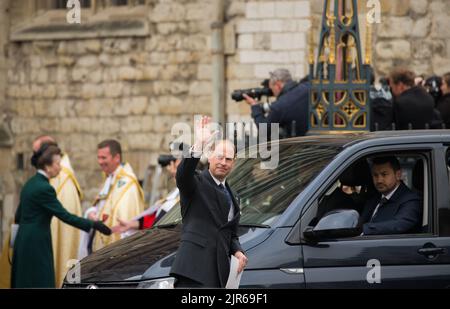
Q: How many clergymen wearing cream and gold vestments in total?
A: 2